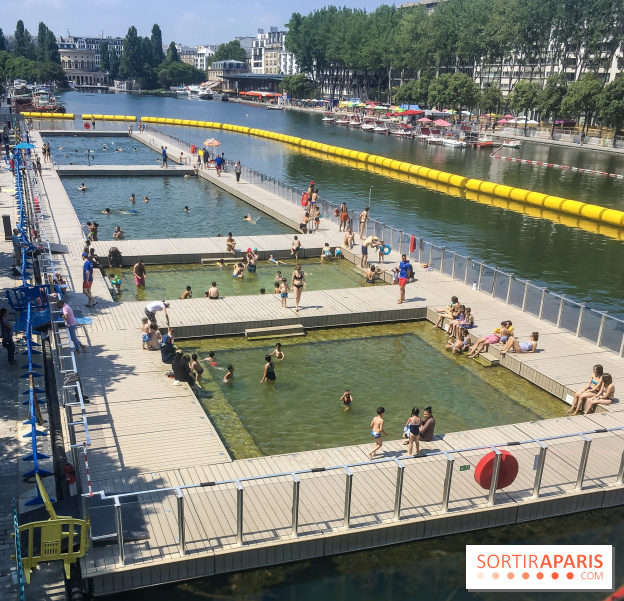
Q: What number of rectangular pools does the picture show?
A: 4